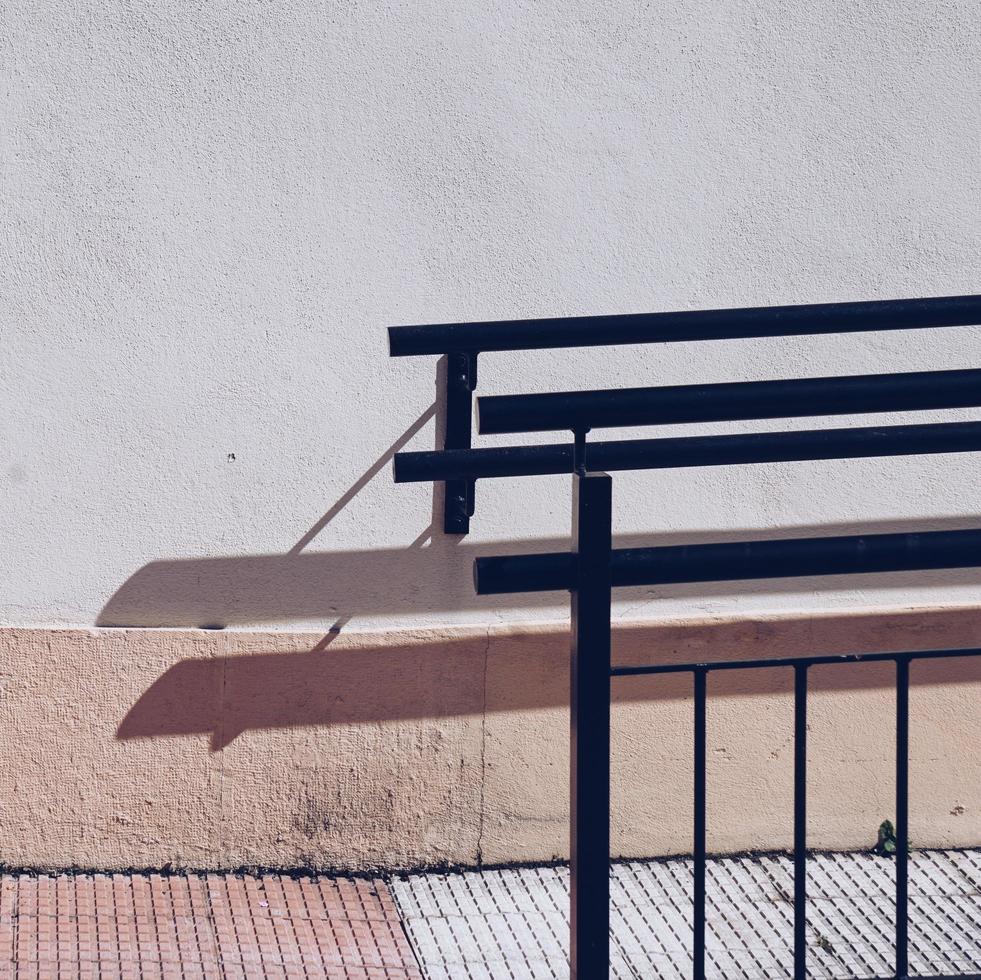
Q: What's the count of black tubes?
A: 4